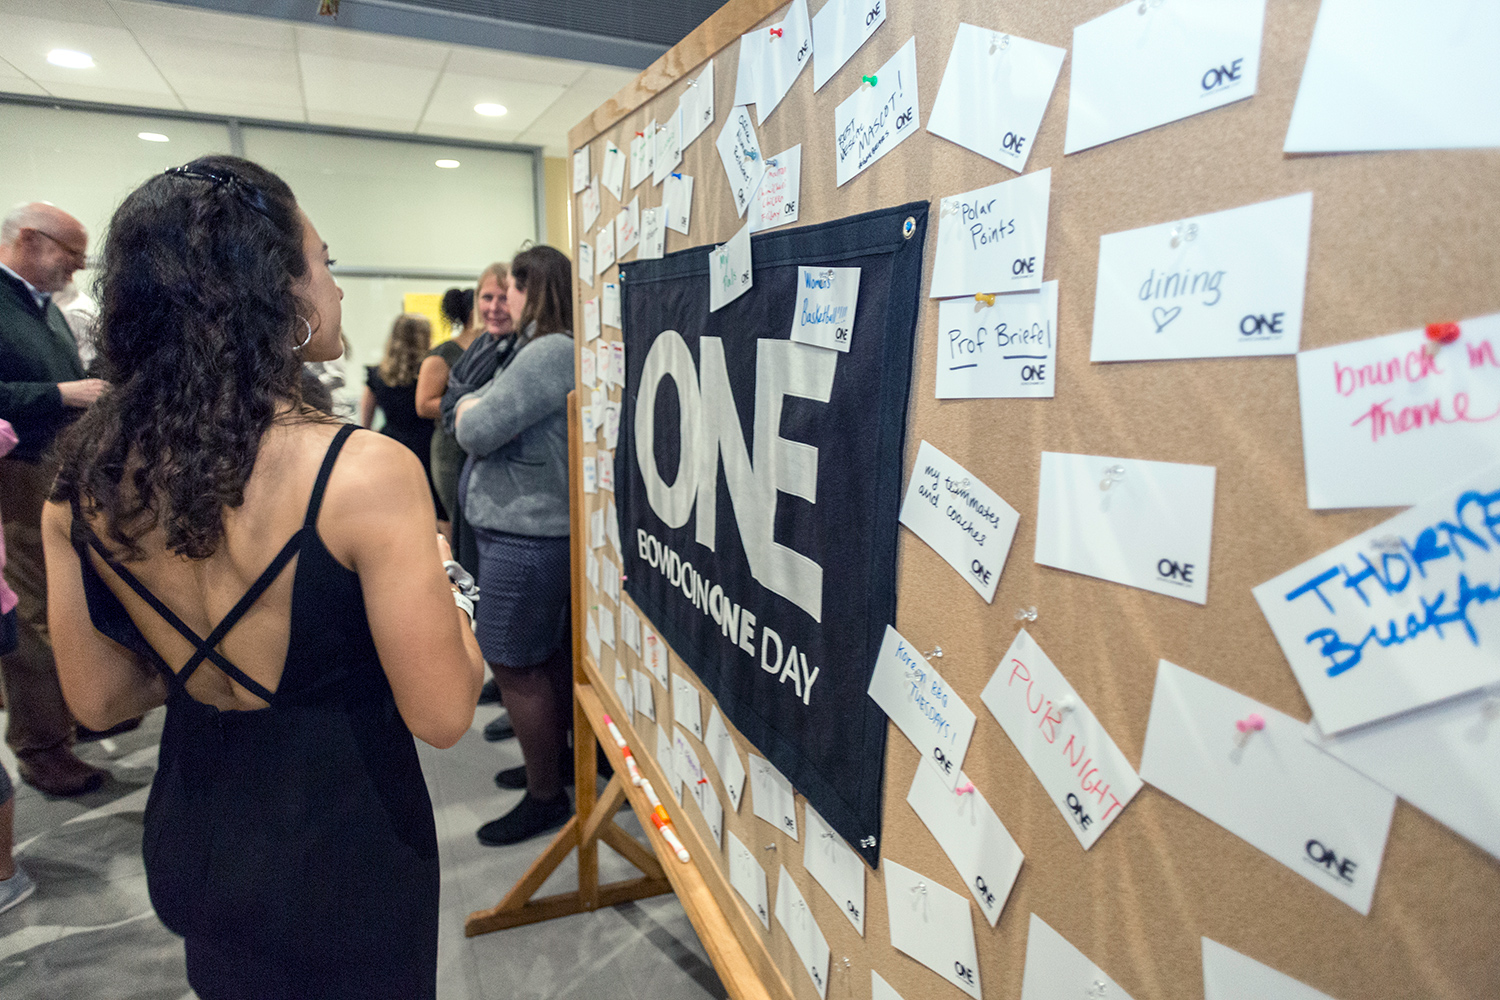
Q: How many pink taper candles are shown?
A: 0